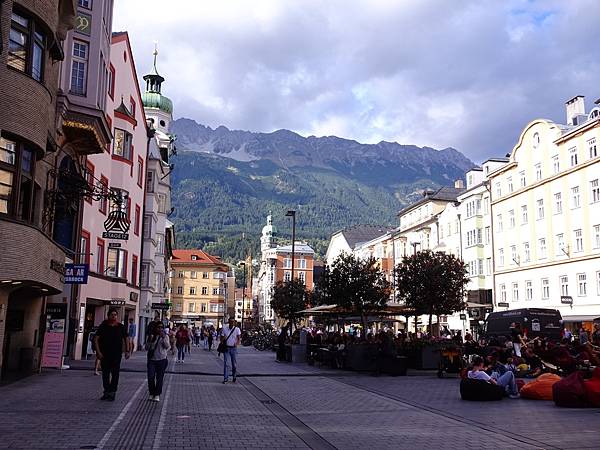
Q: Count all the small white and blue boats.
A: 0